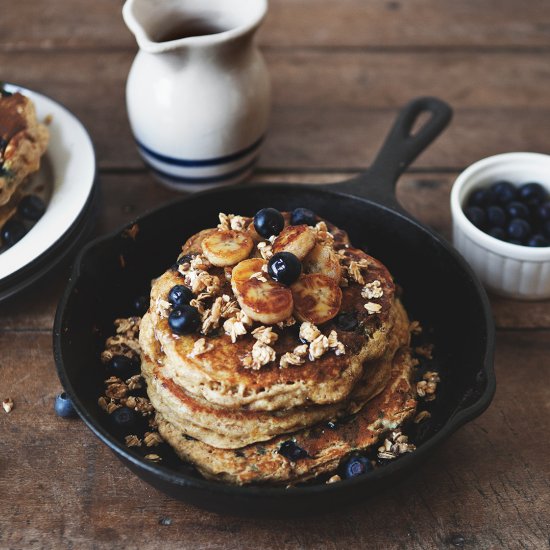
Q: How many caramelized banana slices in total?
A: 6